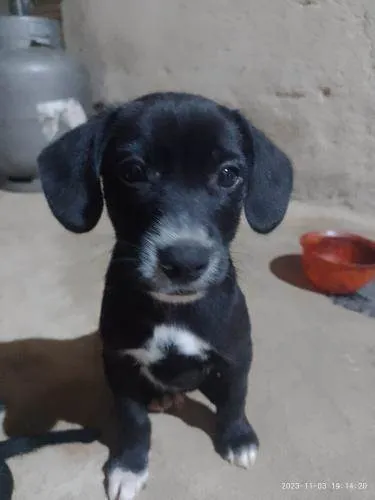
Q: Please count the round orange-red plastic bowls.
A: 1